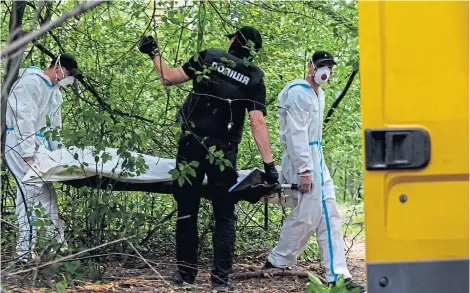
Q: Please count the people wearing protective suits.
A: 2